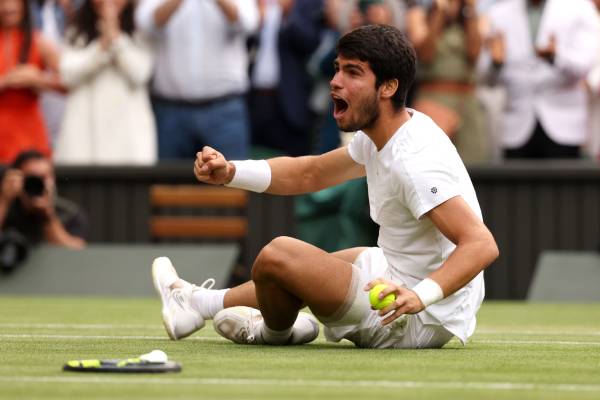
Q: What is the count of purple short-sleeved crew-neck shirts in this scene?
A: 0